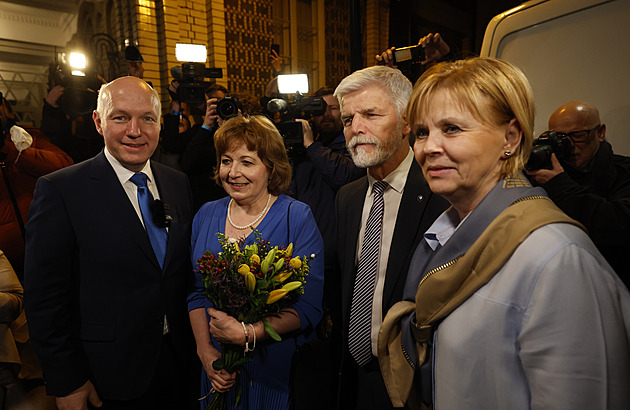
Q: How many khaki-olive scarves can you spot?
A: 1